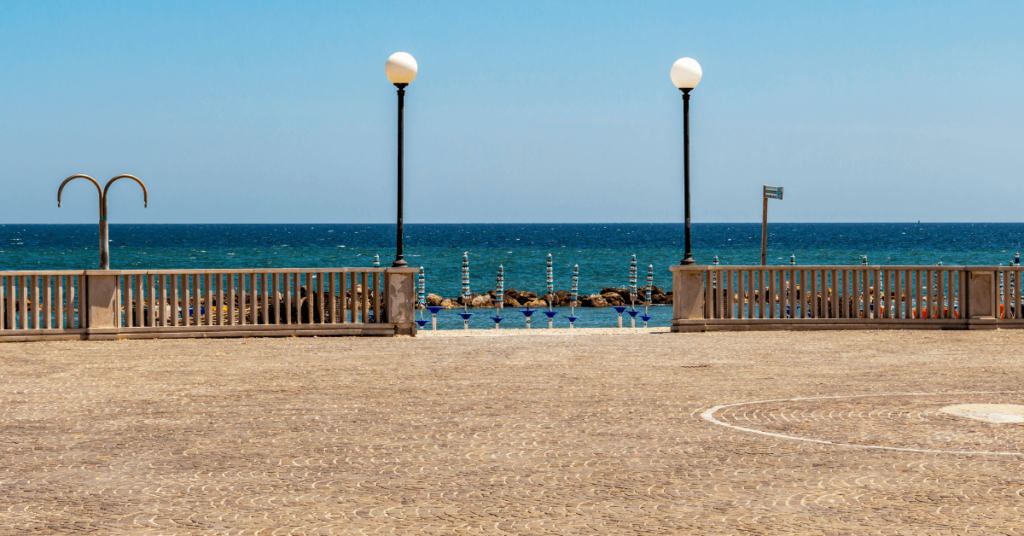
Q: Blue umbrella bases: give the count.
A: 10